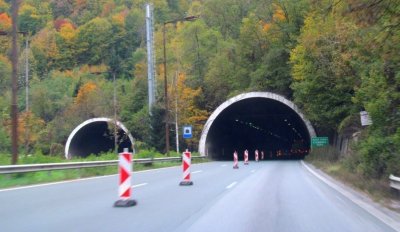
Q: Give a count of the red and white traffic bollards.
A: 6